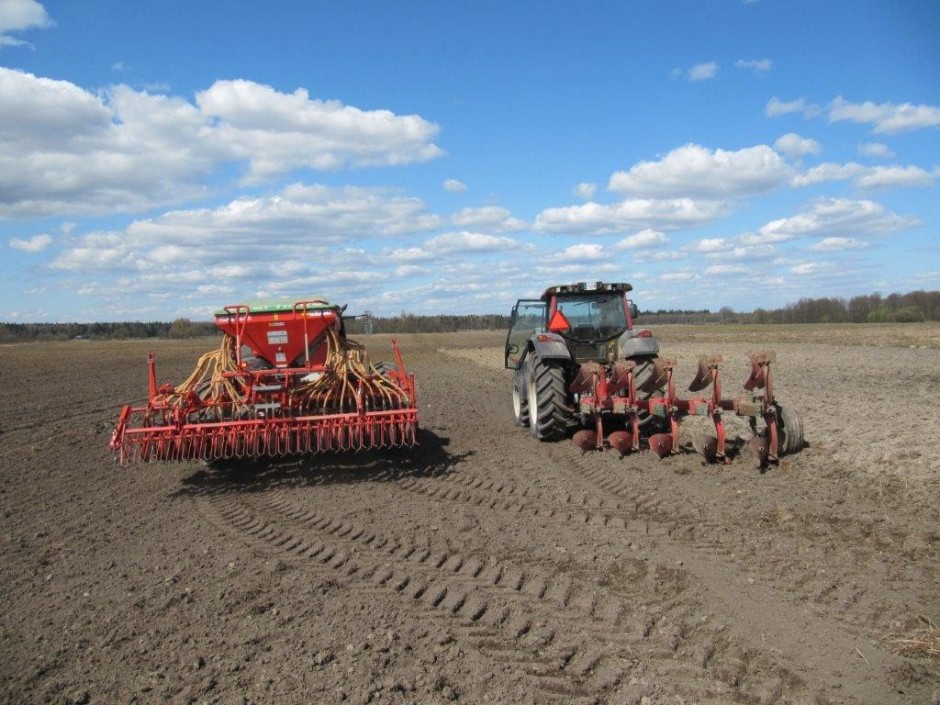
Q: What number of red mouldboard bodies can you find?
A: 10